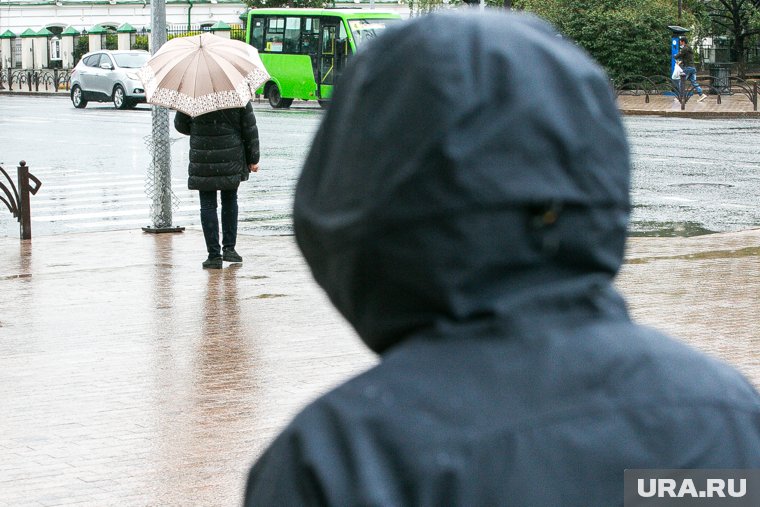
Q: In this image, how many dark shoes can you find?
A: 2